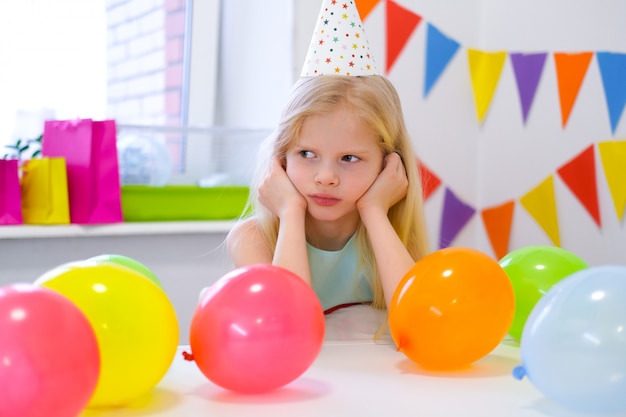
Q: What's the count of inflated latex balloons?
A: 7